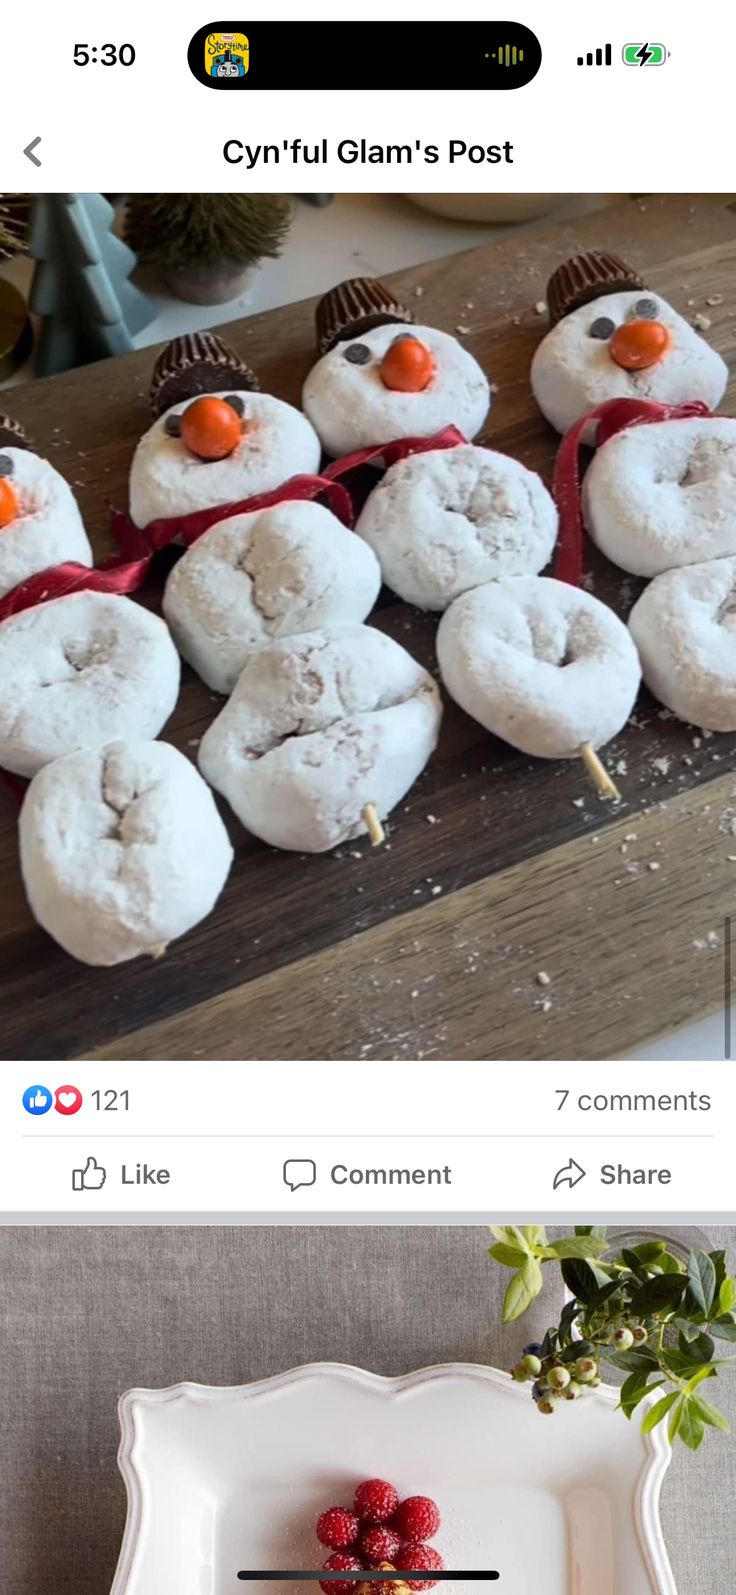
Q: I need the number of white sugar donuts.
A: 12